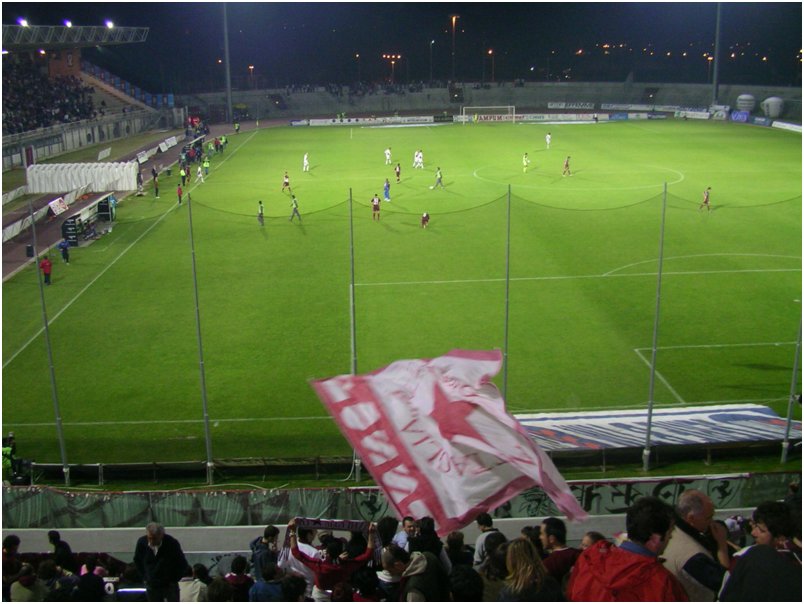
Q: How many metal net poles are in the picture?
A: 6